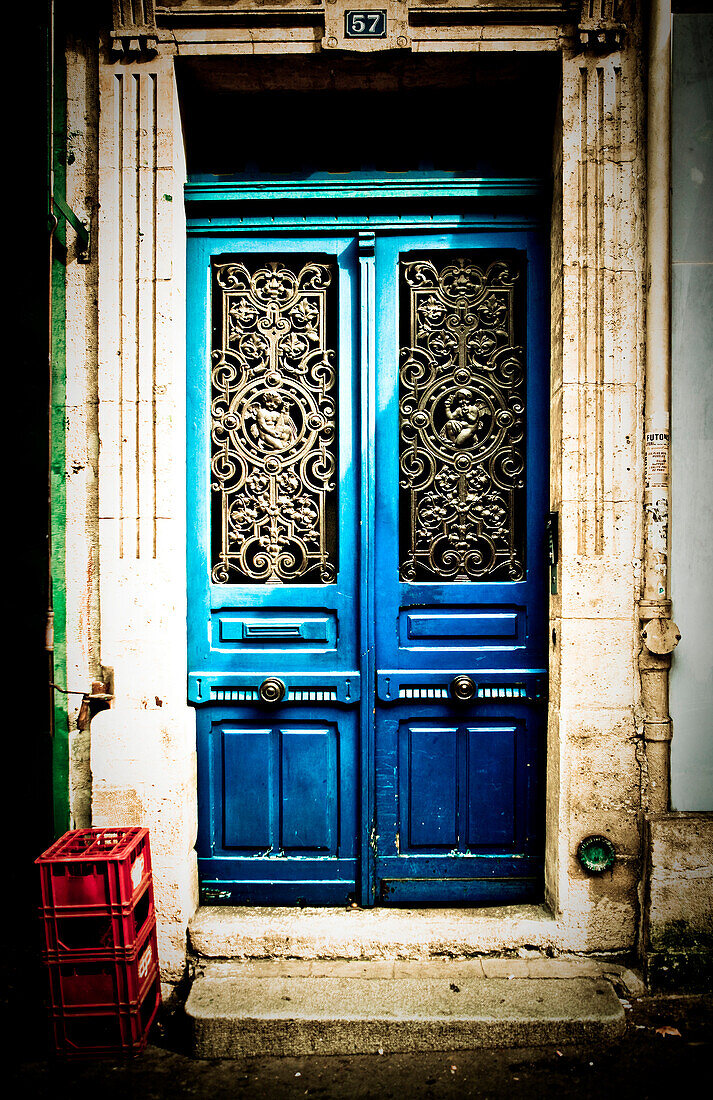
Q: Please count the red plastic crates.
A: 2